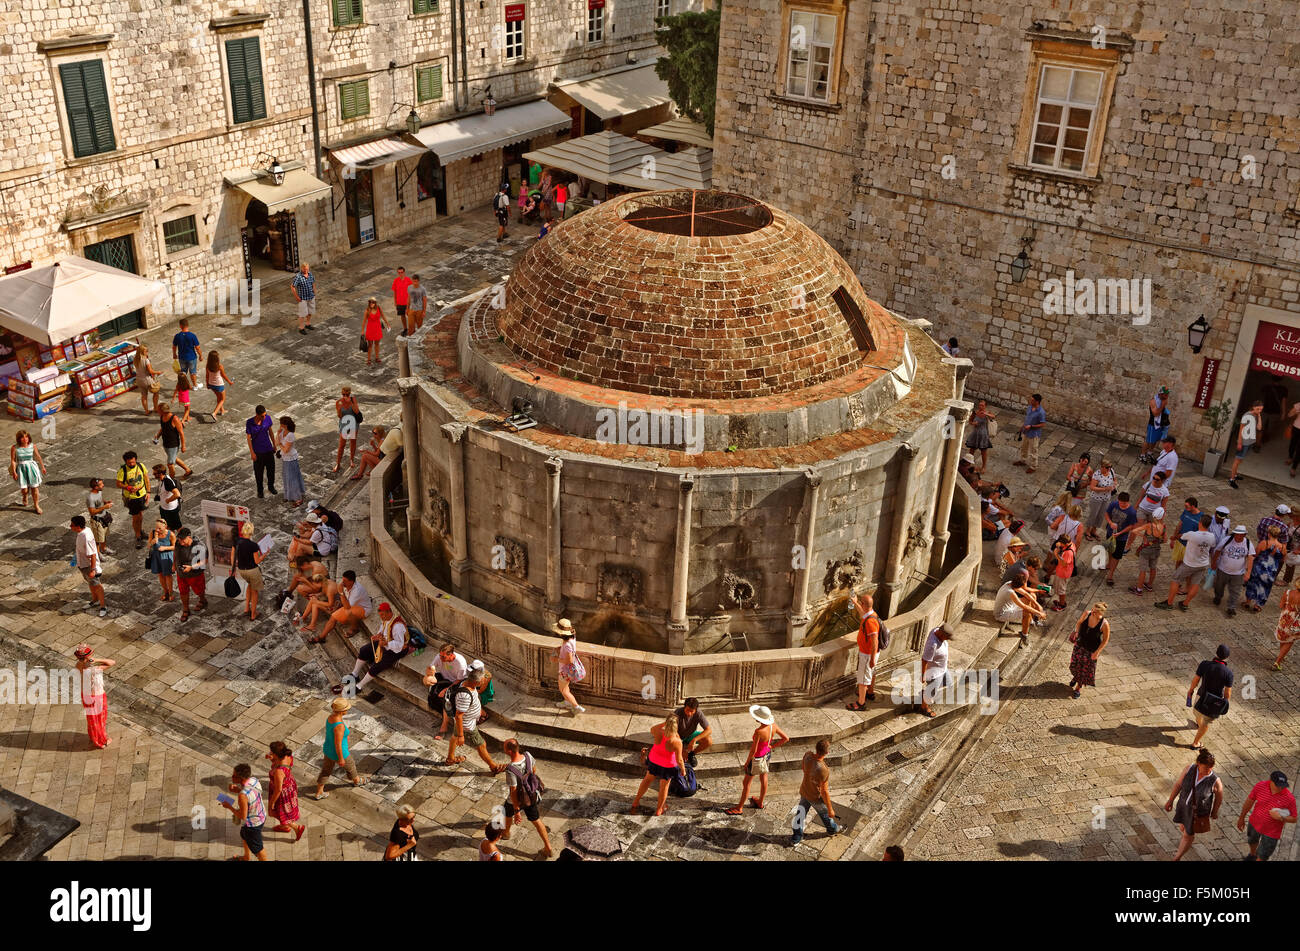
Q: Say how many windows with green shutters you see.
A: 6